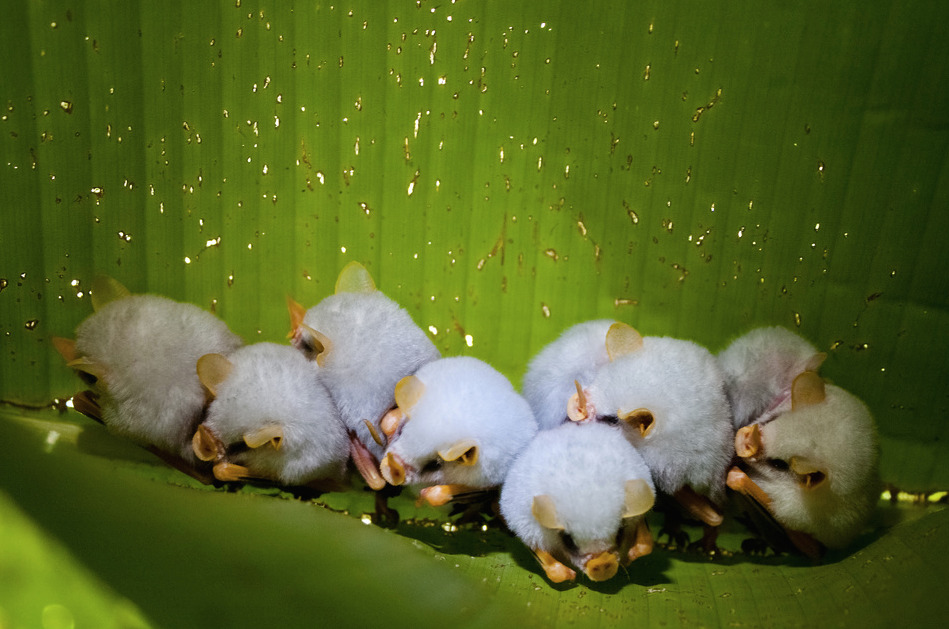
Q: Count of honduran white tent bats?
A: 9